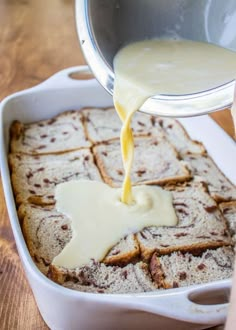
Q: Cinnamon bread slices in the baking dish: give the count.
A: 11